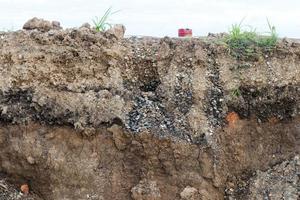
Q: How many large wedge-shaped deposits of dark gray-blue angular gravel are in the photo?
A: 1